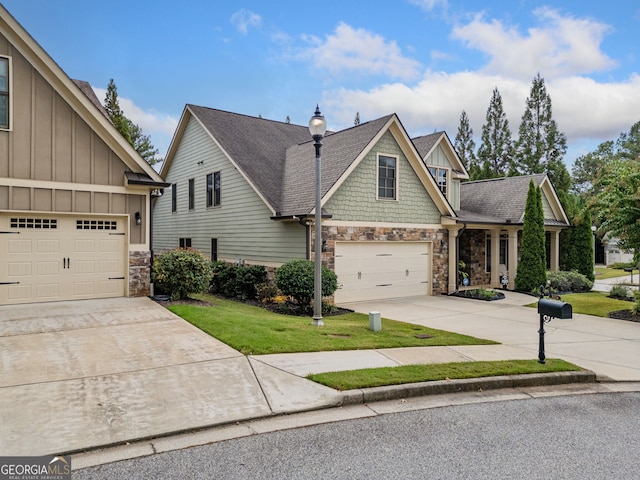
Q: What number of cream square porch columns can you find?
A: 4